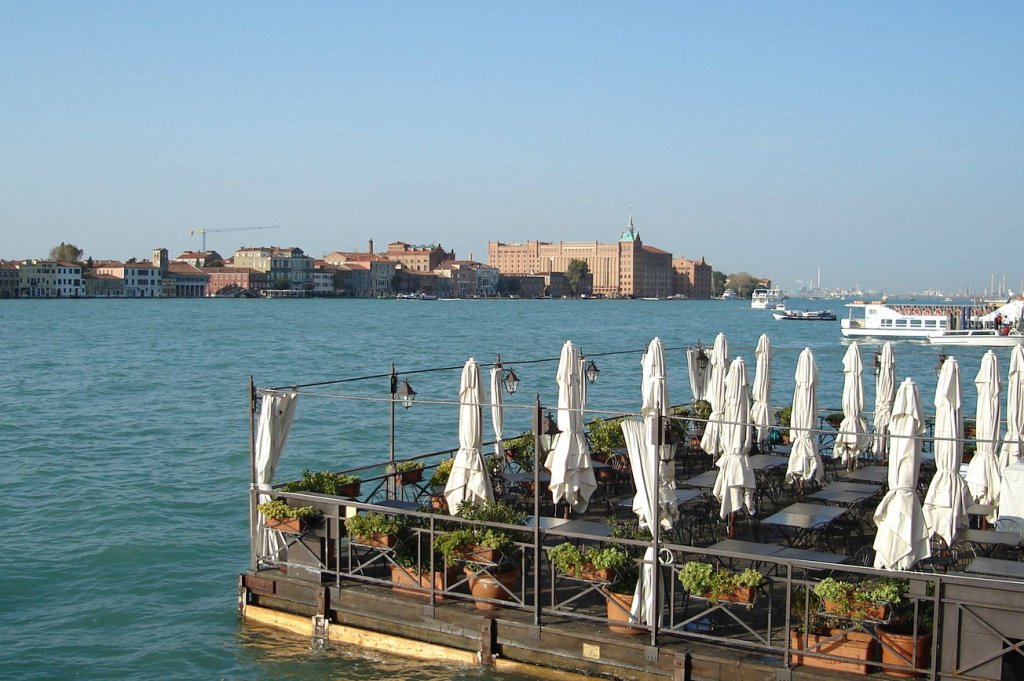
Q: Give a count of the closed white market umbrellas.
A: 13